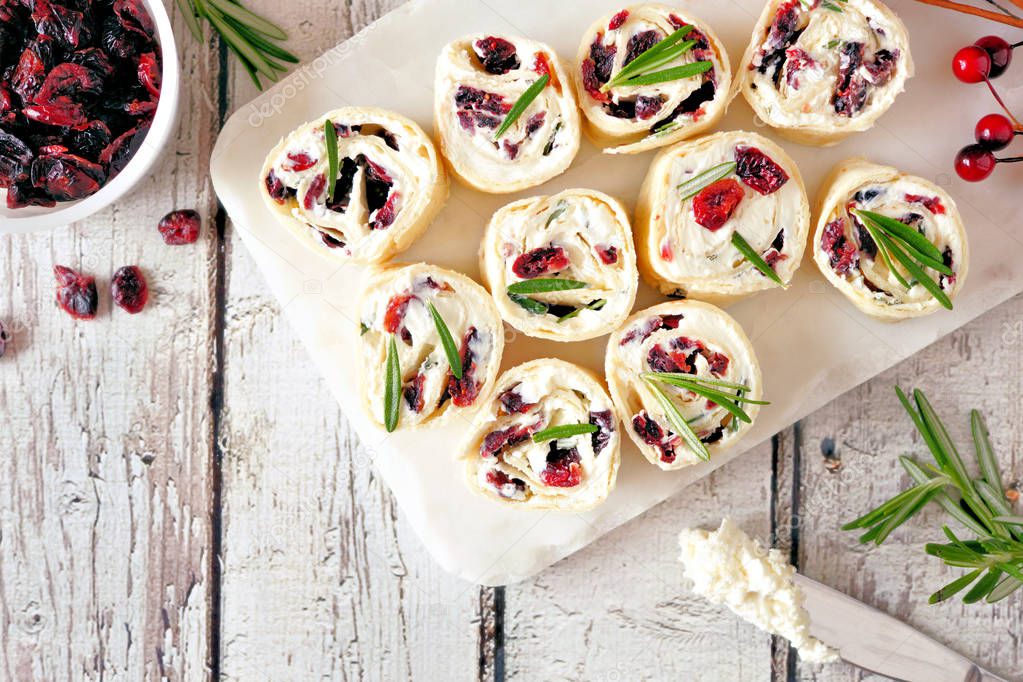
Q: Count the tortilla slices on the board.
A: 10